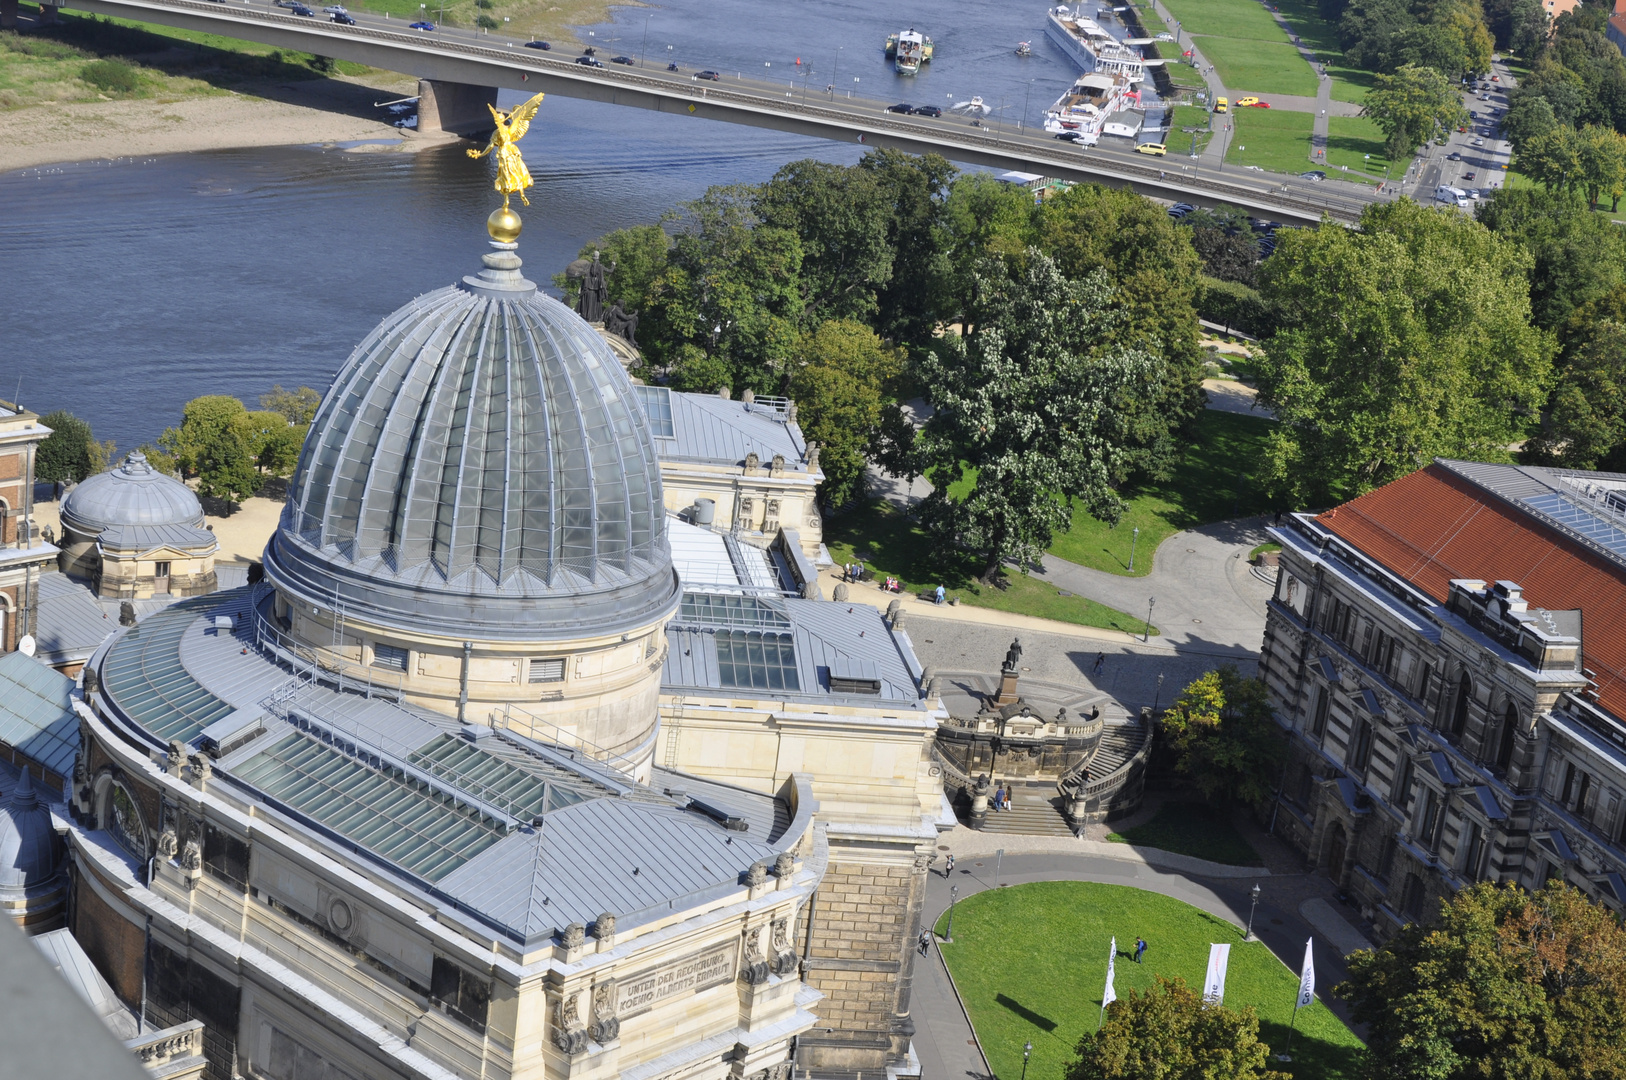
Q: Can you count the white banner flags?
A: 3